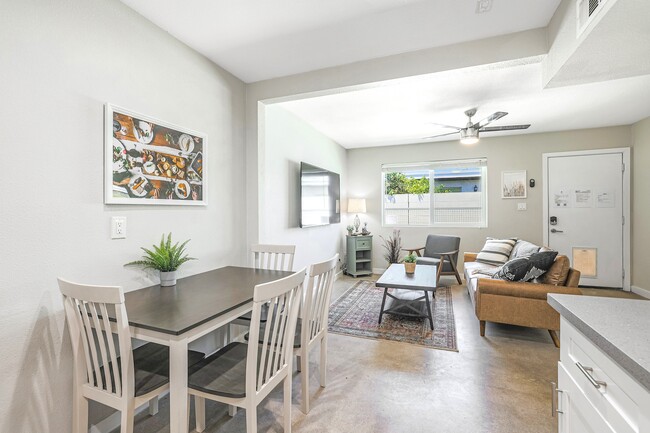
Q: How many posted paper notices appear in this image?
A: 3